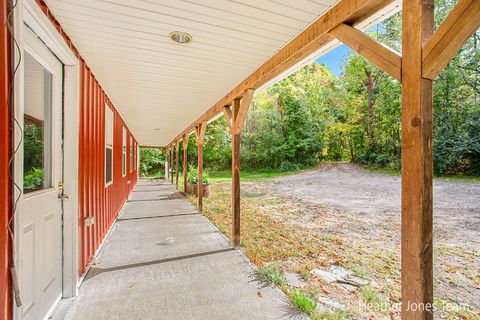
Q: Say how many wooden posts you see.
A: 7